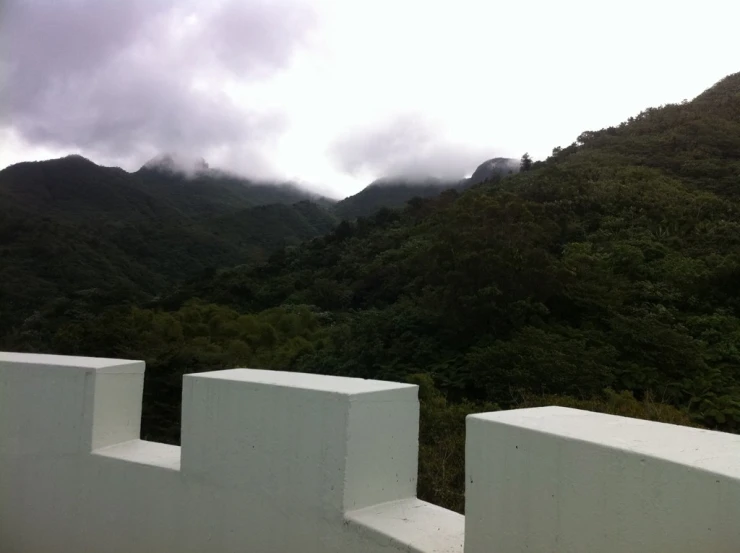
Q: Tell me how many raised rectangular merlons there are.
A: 3